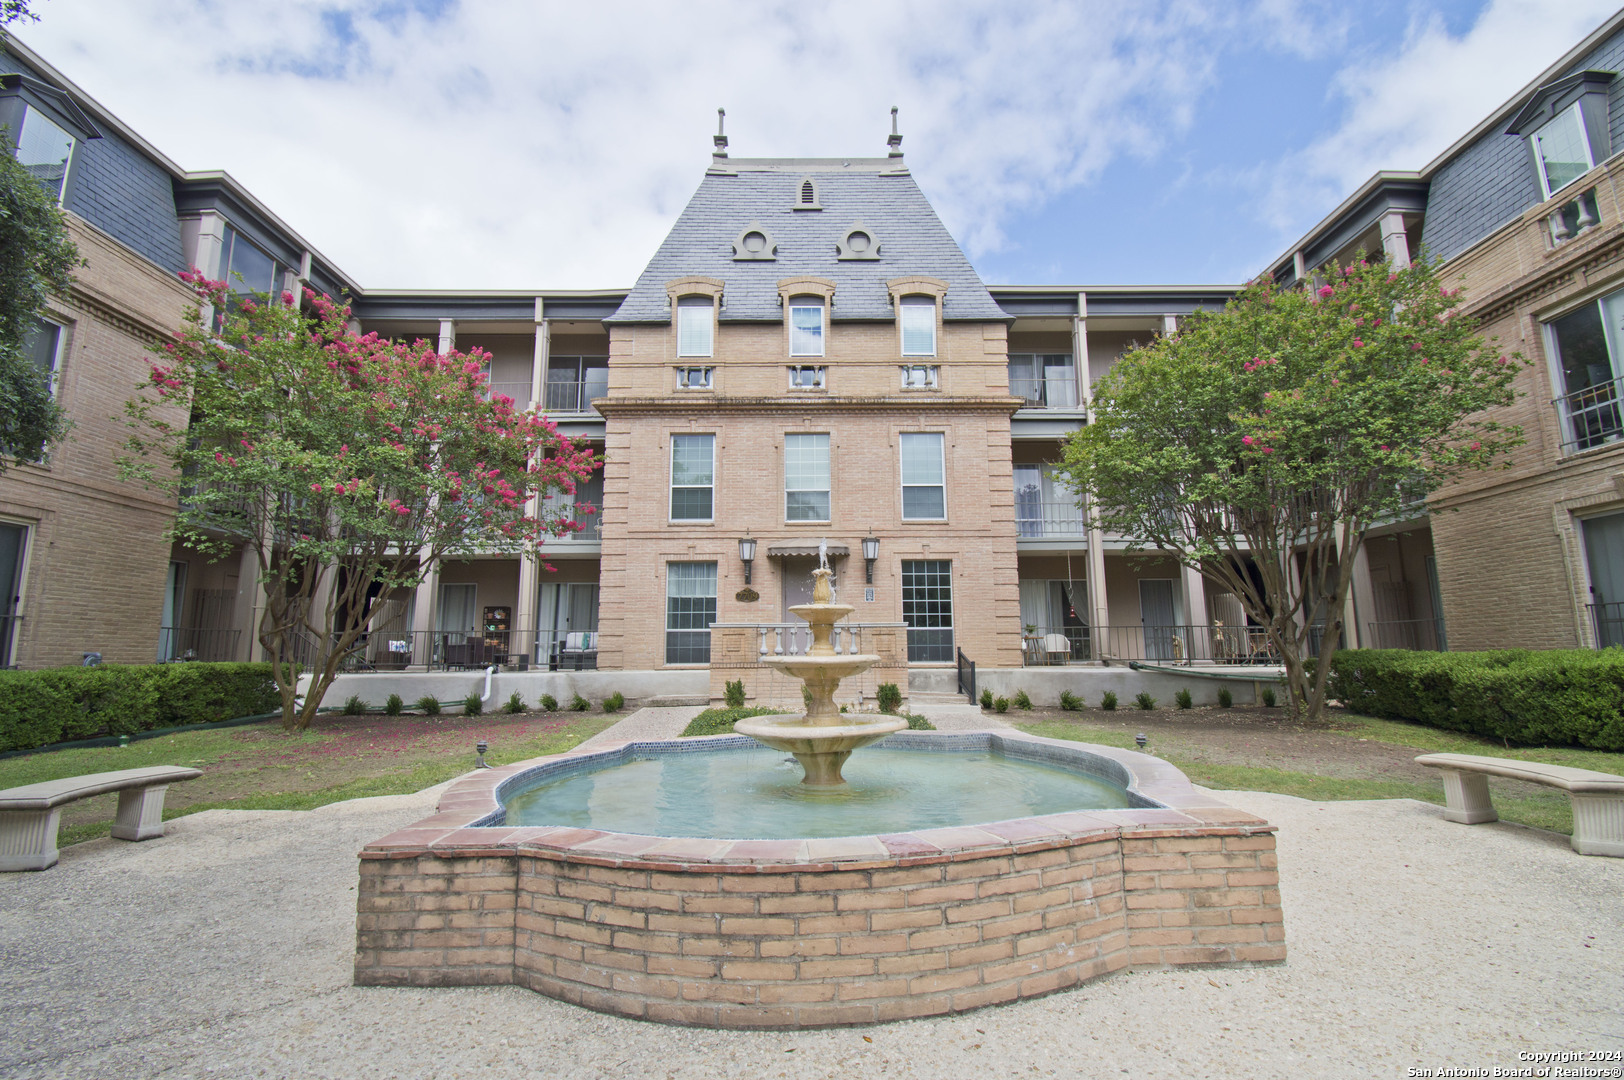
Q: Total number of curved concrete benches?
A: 2